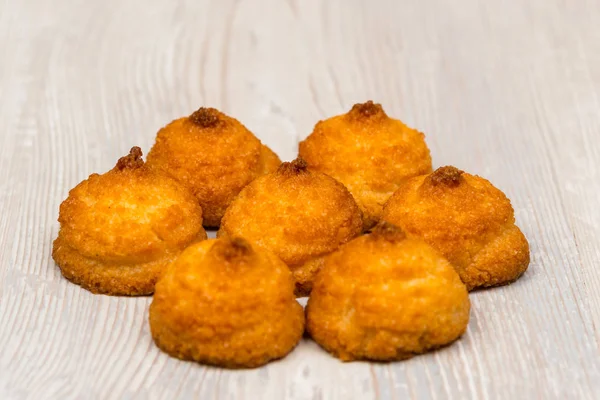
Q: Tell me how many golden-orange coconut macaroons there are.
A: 7